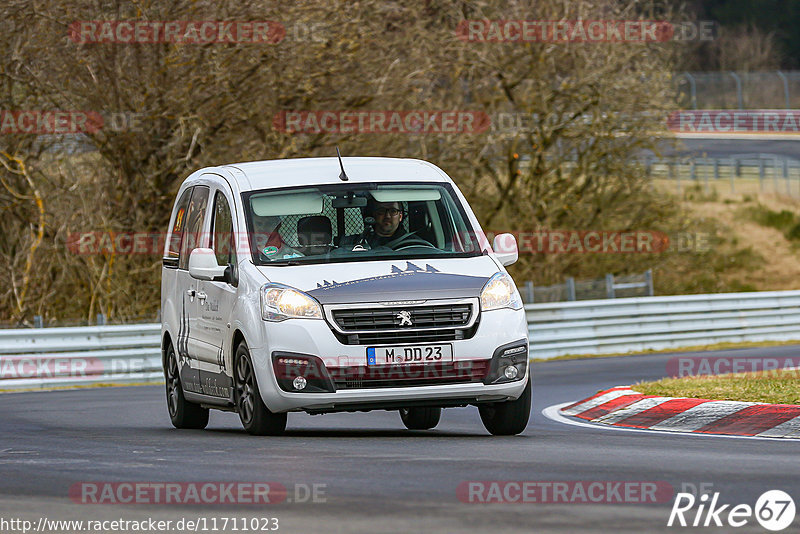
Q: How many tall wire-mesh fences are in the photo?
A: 1